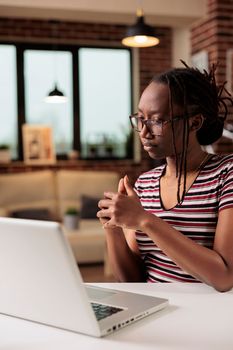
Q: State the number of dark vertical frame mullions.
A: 2